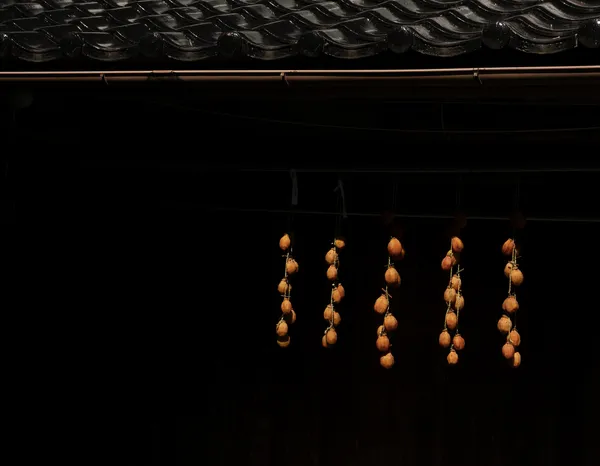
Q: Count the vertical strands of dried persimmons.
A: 5